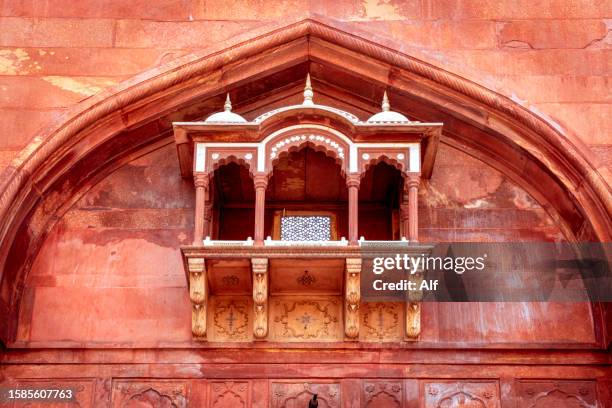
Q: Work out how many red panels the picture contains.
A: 7